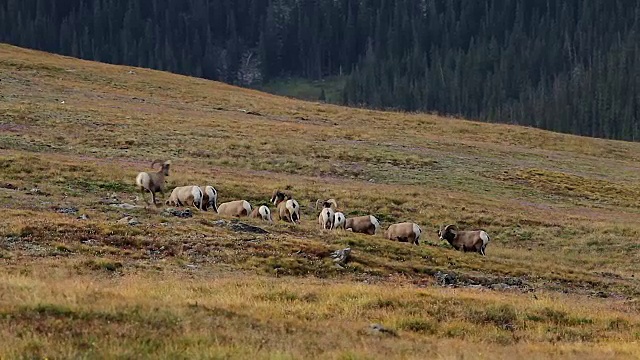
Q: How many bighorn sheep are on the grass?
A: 11